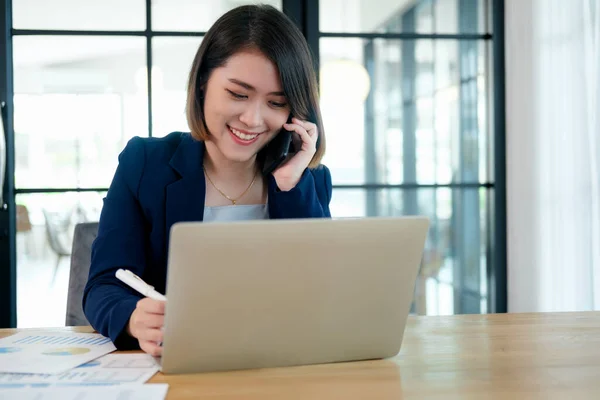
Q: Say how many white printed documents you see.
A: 3